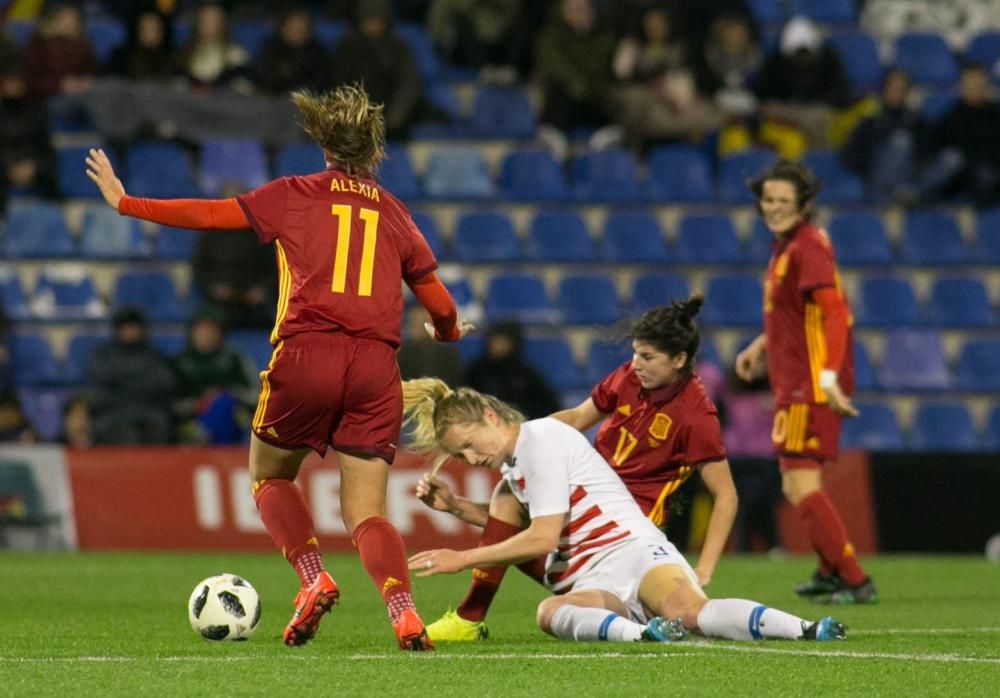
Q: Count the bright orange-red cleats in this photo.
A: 2